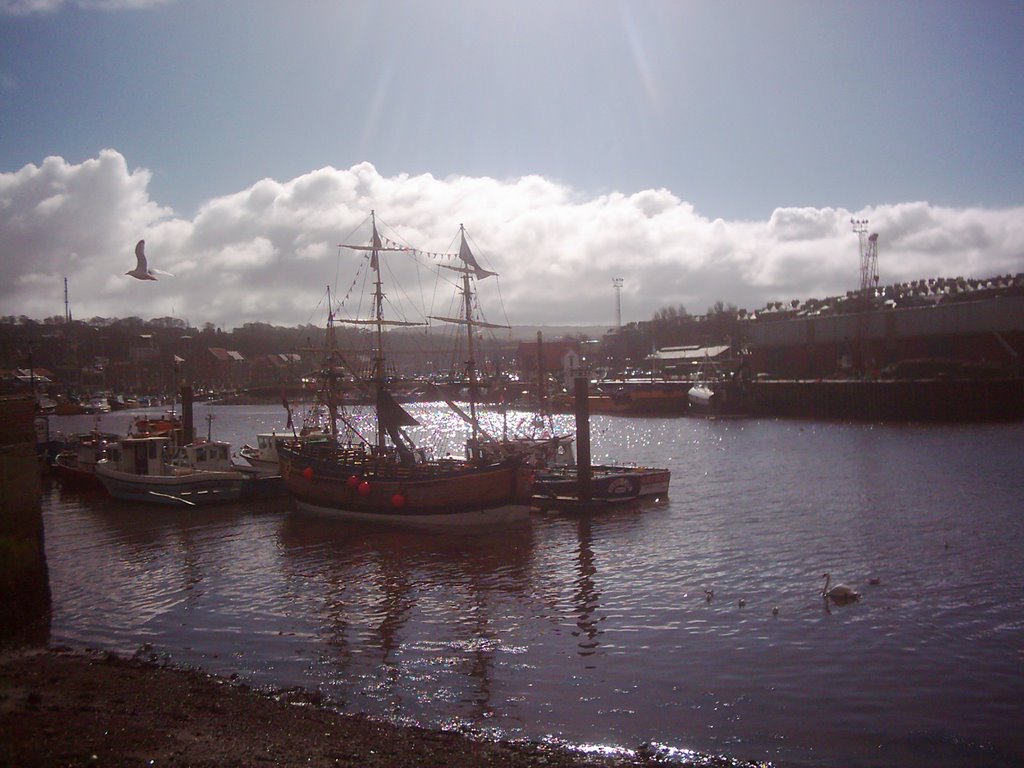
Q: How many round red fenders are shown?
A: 4